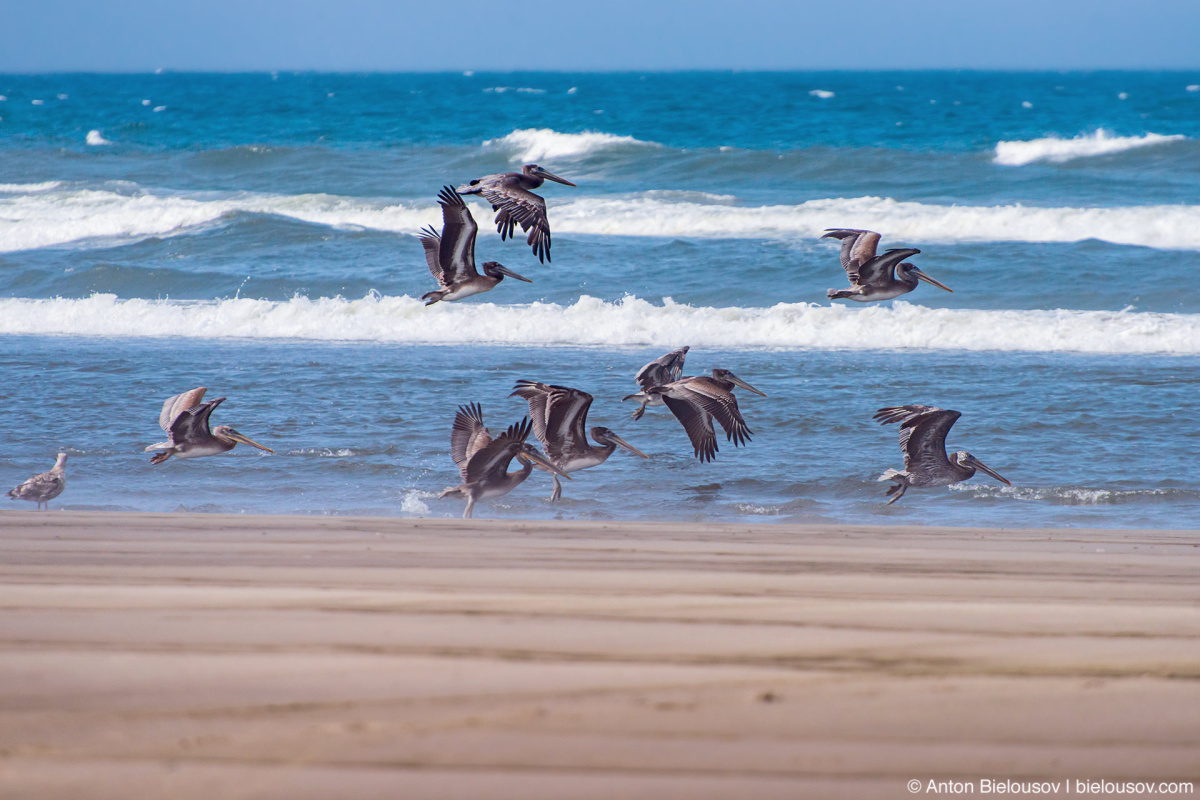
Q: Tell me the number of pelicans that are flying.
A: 9